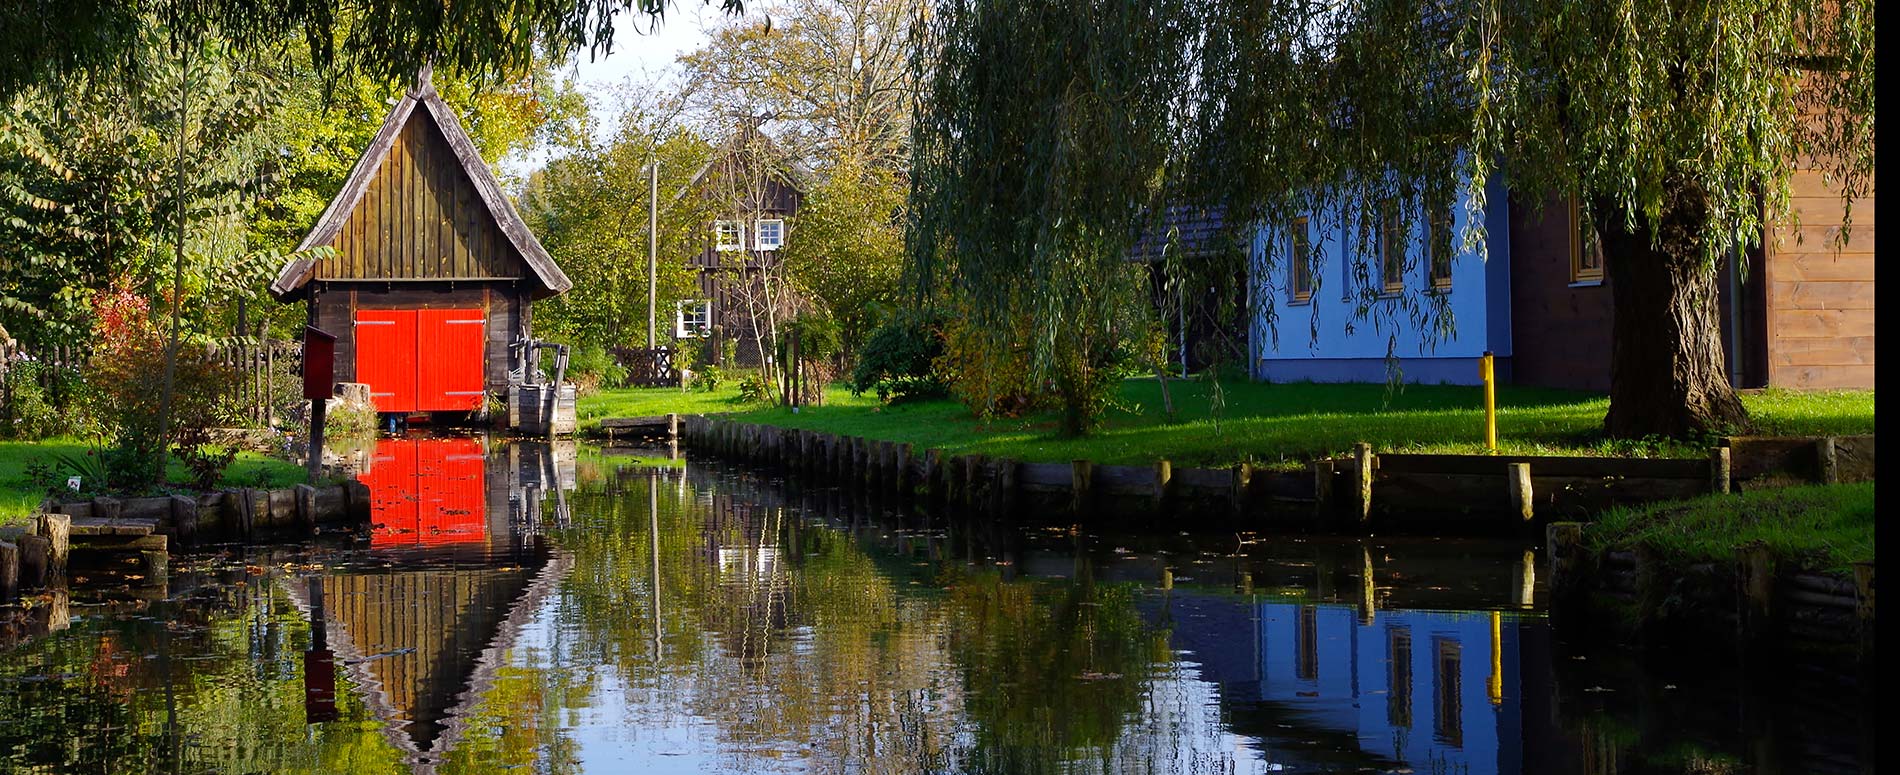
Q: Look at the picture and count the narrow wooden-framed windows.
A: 4